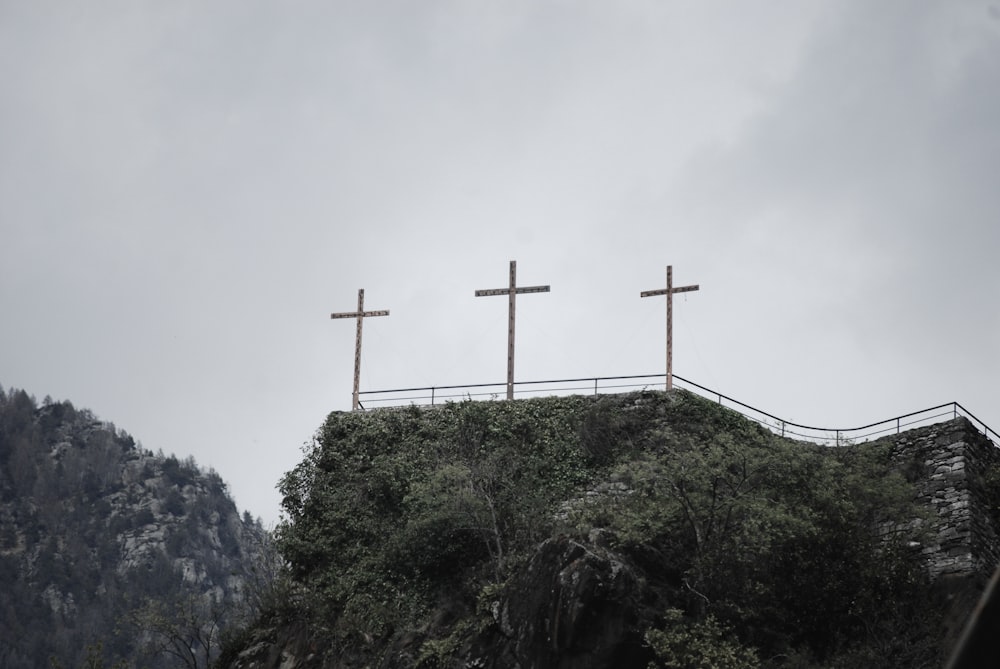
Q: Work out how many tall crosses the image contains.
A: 3